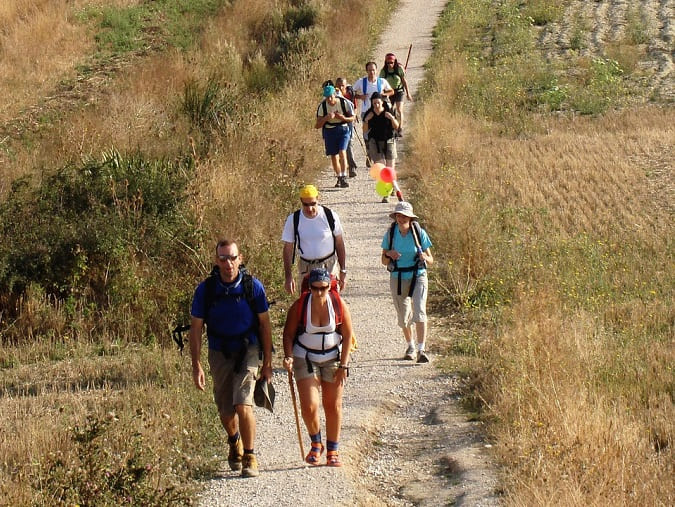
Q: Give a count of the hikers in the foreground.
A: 4